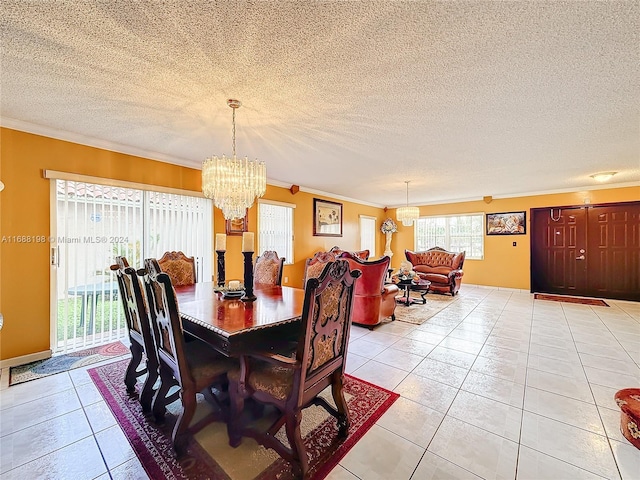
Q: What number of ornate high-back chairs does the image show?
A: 6